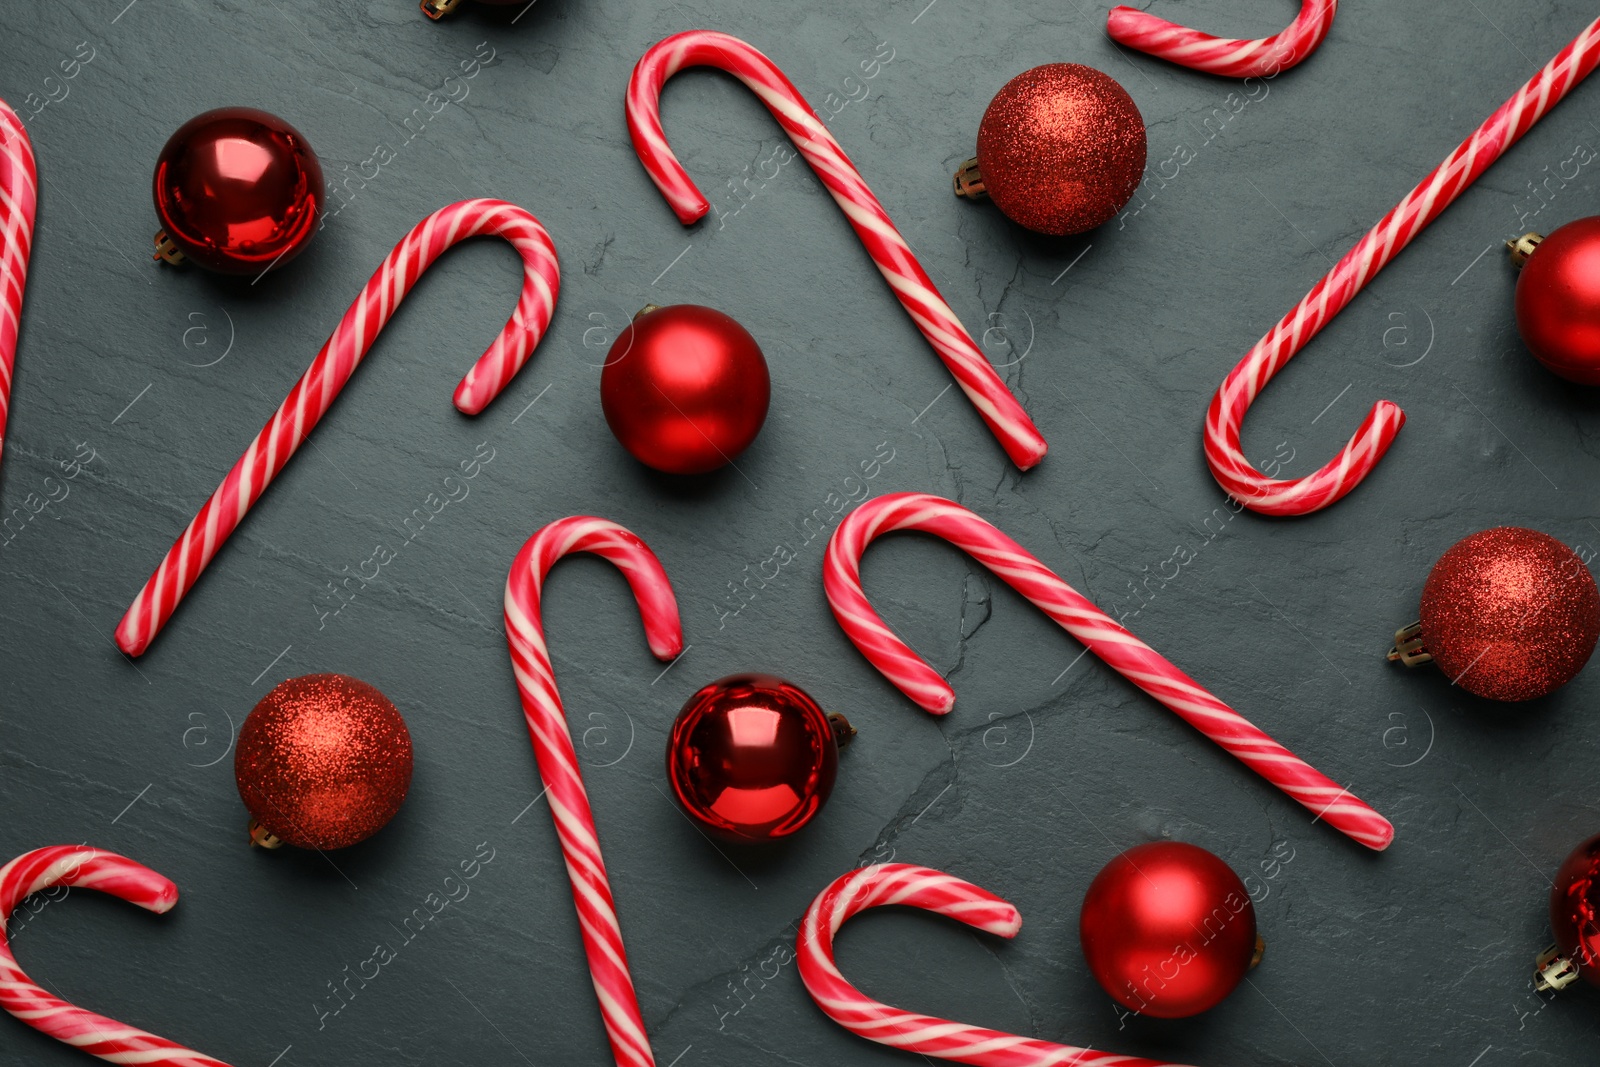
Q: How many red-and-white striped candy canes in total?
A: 9